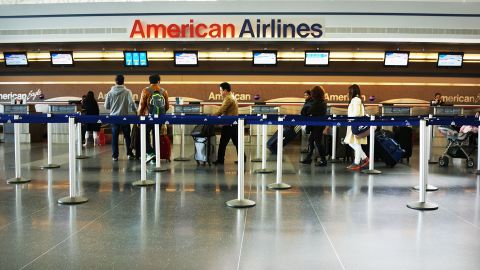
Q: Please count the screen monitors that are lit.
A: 8